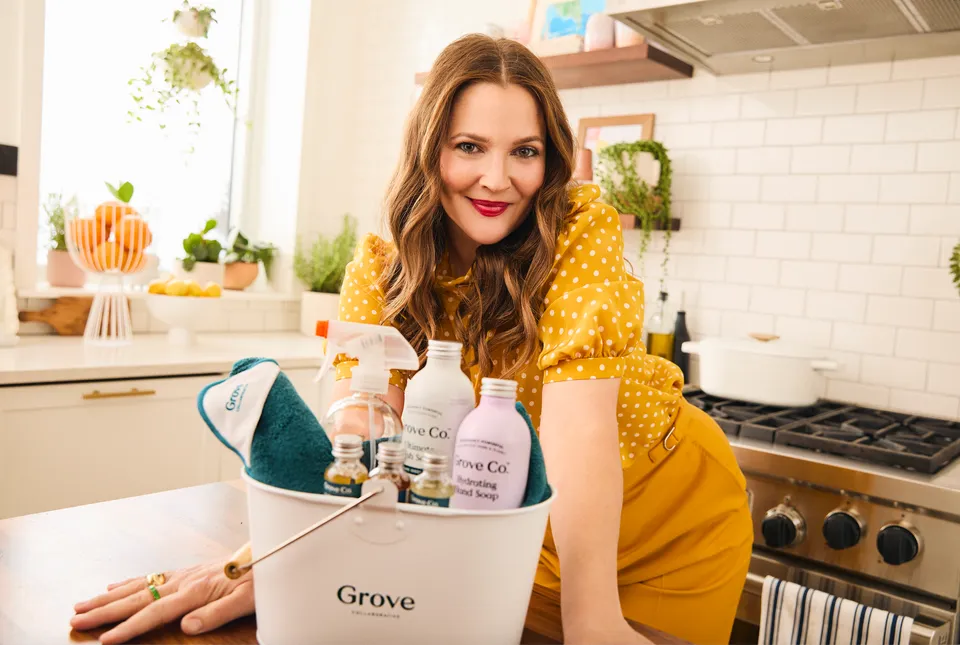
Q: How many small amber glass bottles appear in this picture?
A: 3